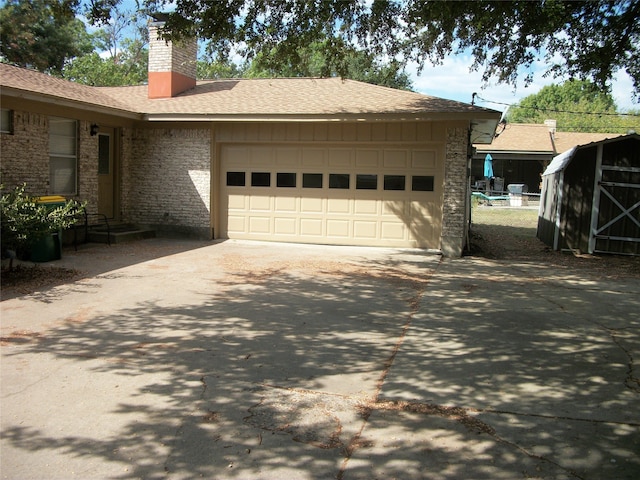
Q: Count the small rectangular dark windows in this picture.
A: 8